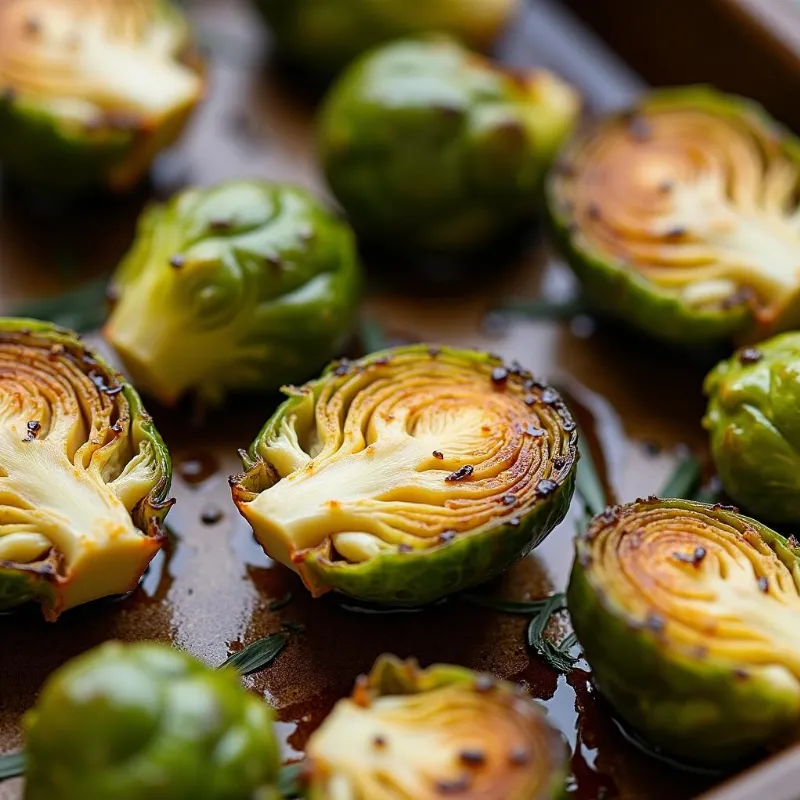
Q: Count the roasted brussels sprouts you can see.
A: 11